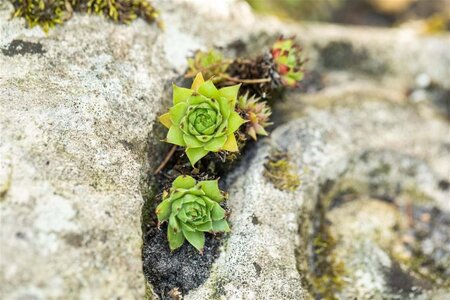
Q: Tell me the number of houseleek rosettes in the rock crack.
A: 5